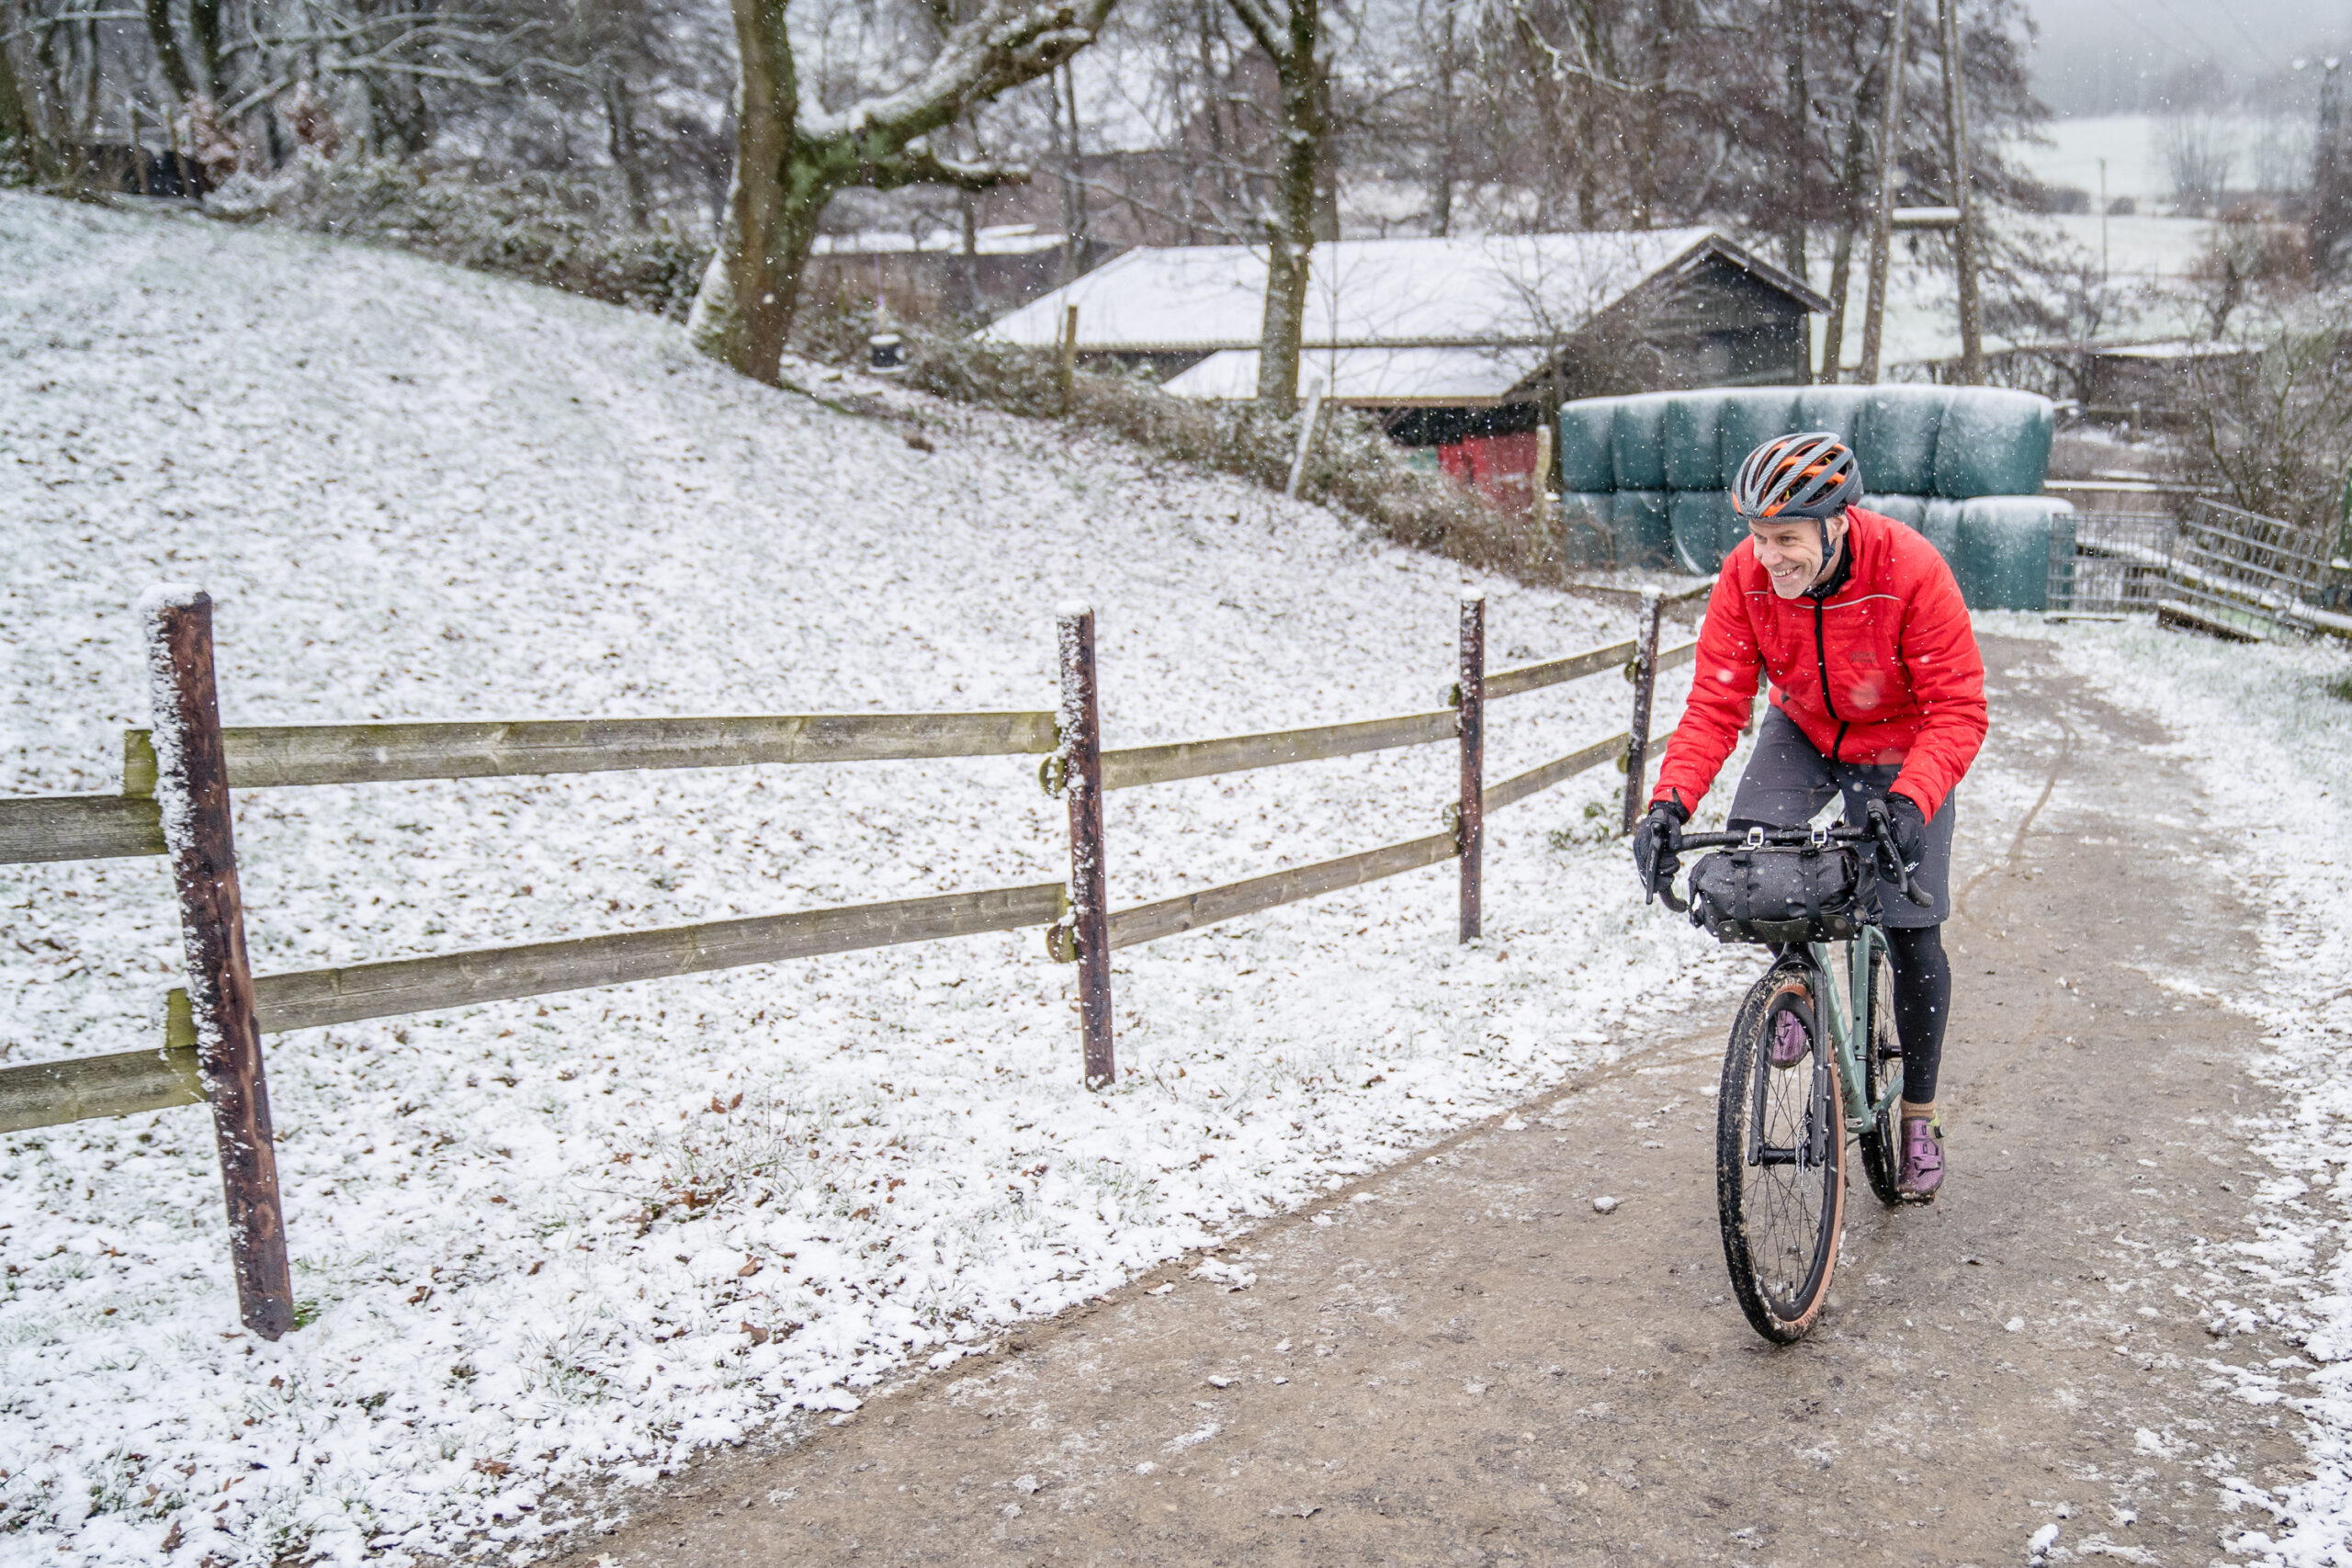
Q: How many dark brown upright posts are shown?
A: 4